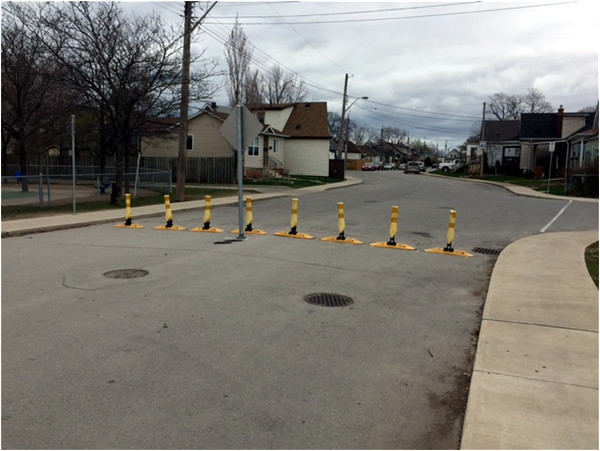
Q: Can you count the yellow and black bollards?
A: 8